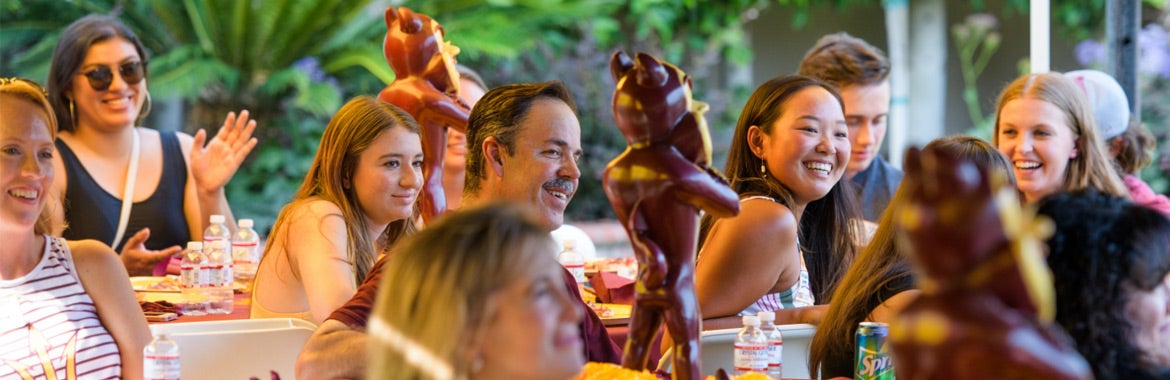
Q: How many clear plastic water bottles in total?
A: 8